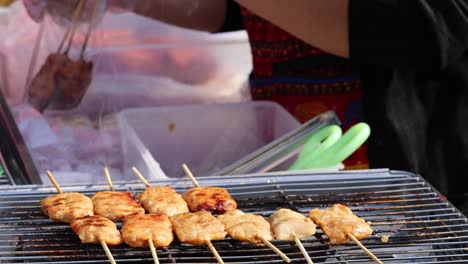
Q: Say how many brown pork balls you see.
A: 10